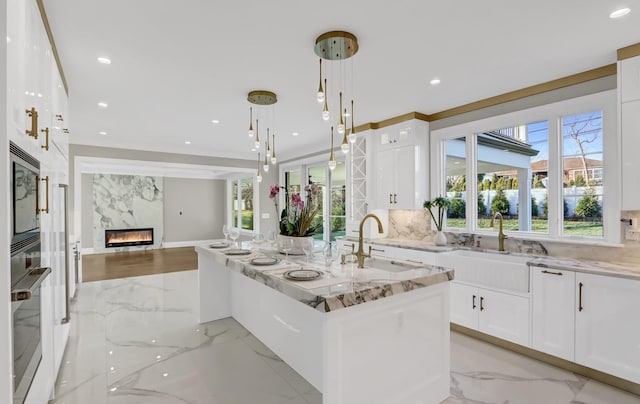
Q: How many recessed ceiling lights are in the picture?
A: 10